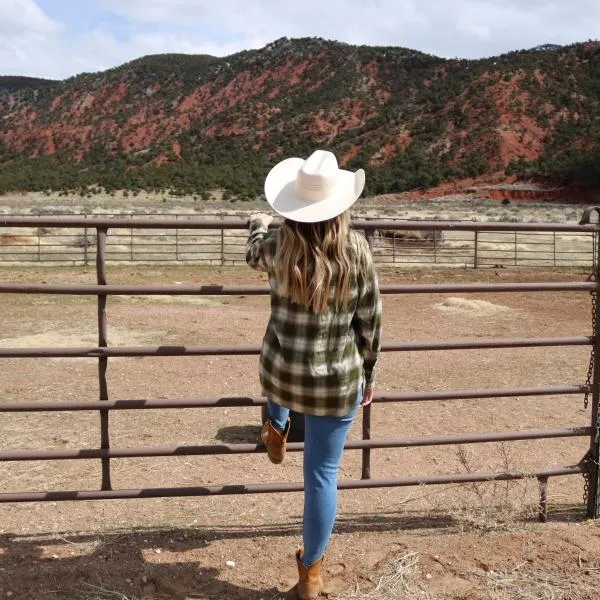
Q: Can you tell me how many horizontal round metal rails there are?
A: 6